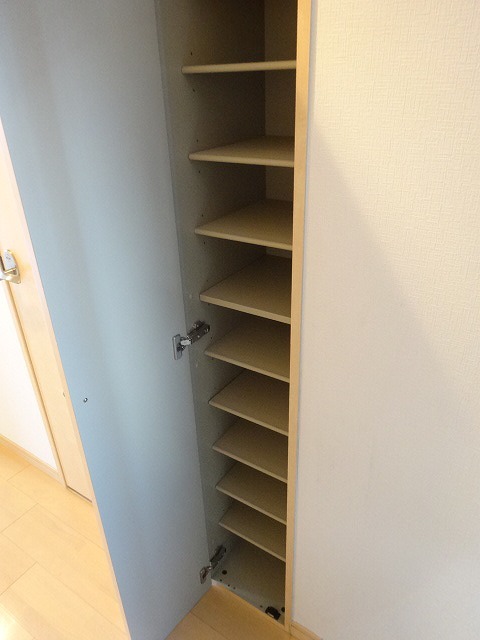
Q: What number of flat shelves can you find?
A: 9